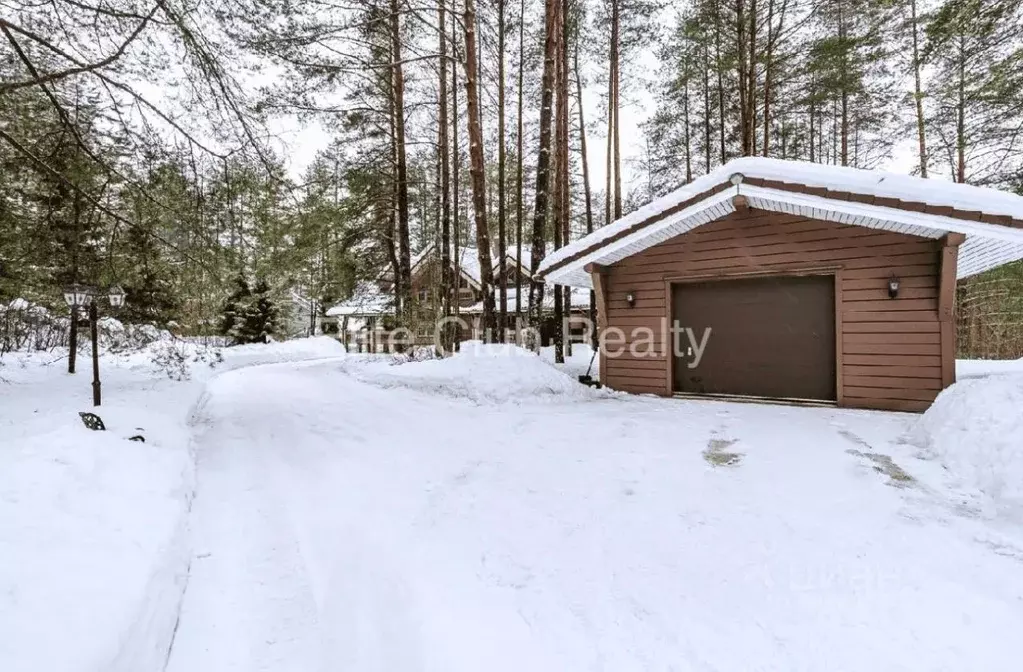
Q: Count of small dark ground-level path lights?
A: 2